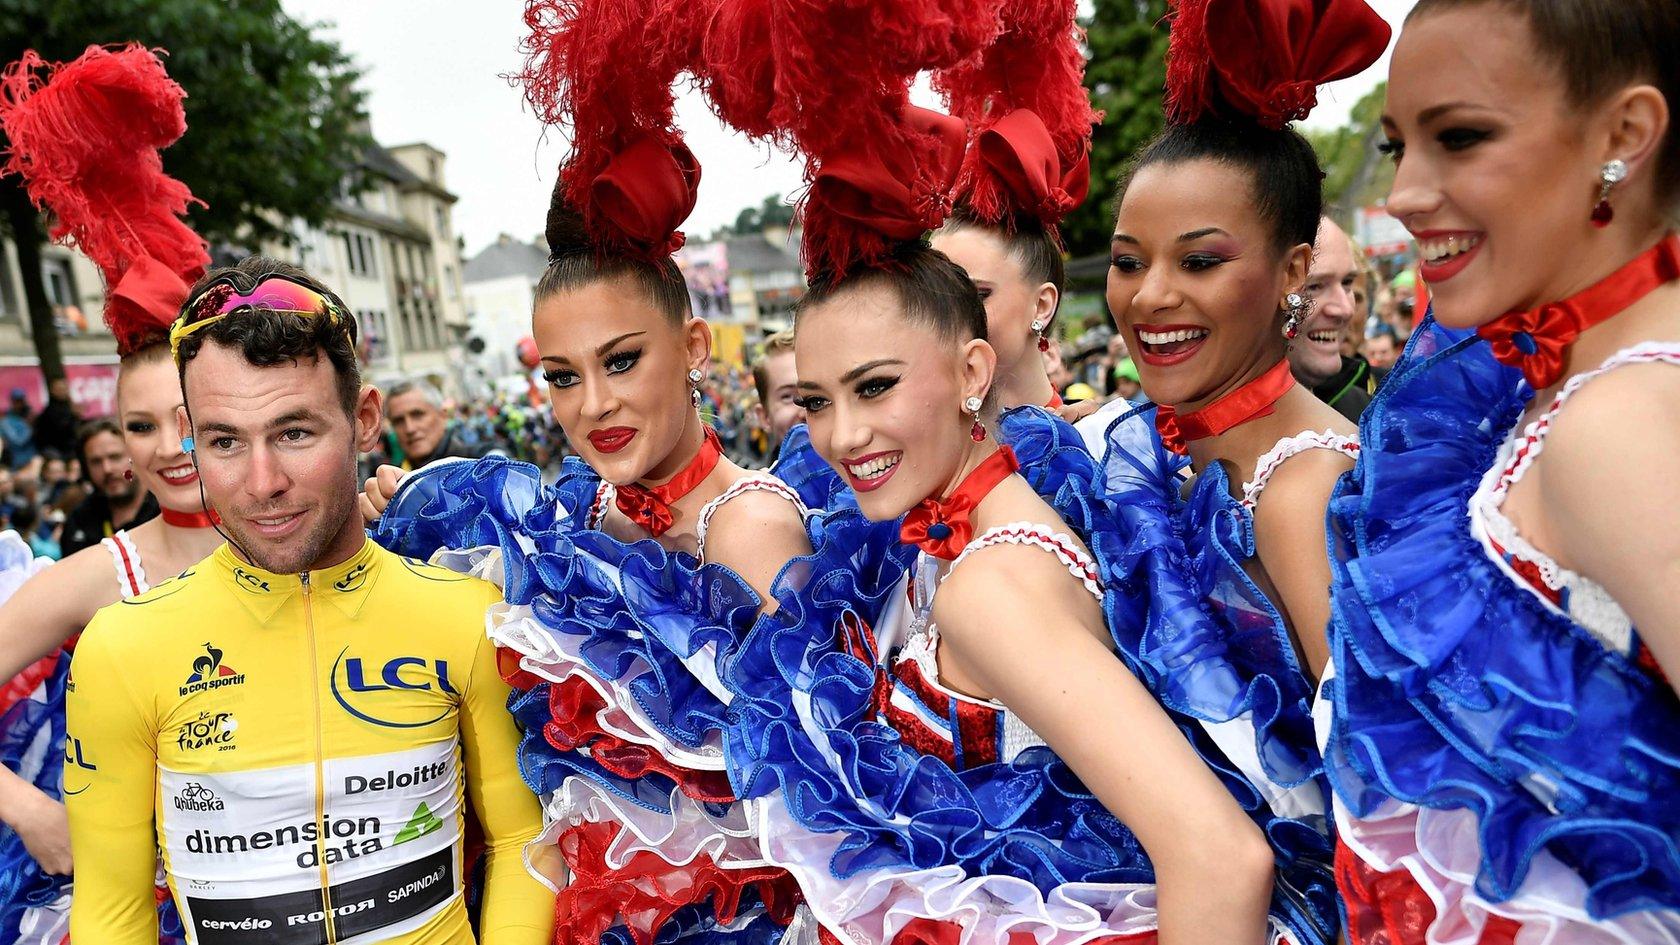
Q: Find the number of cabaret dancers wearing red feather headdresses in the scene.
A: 5